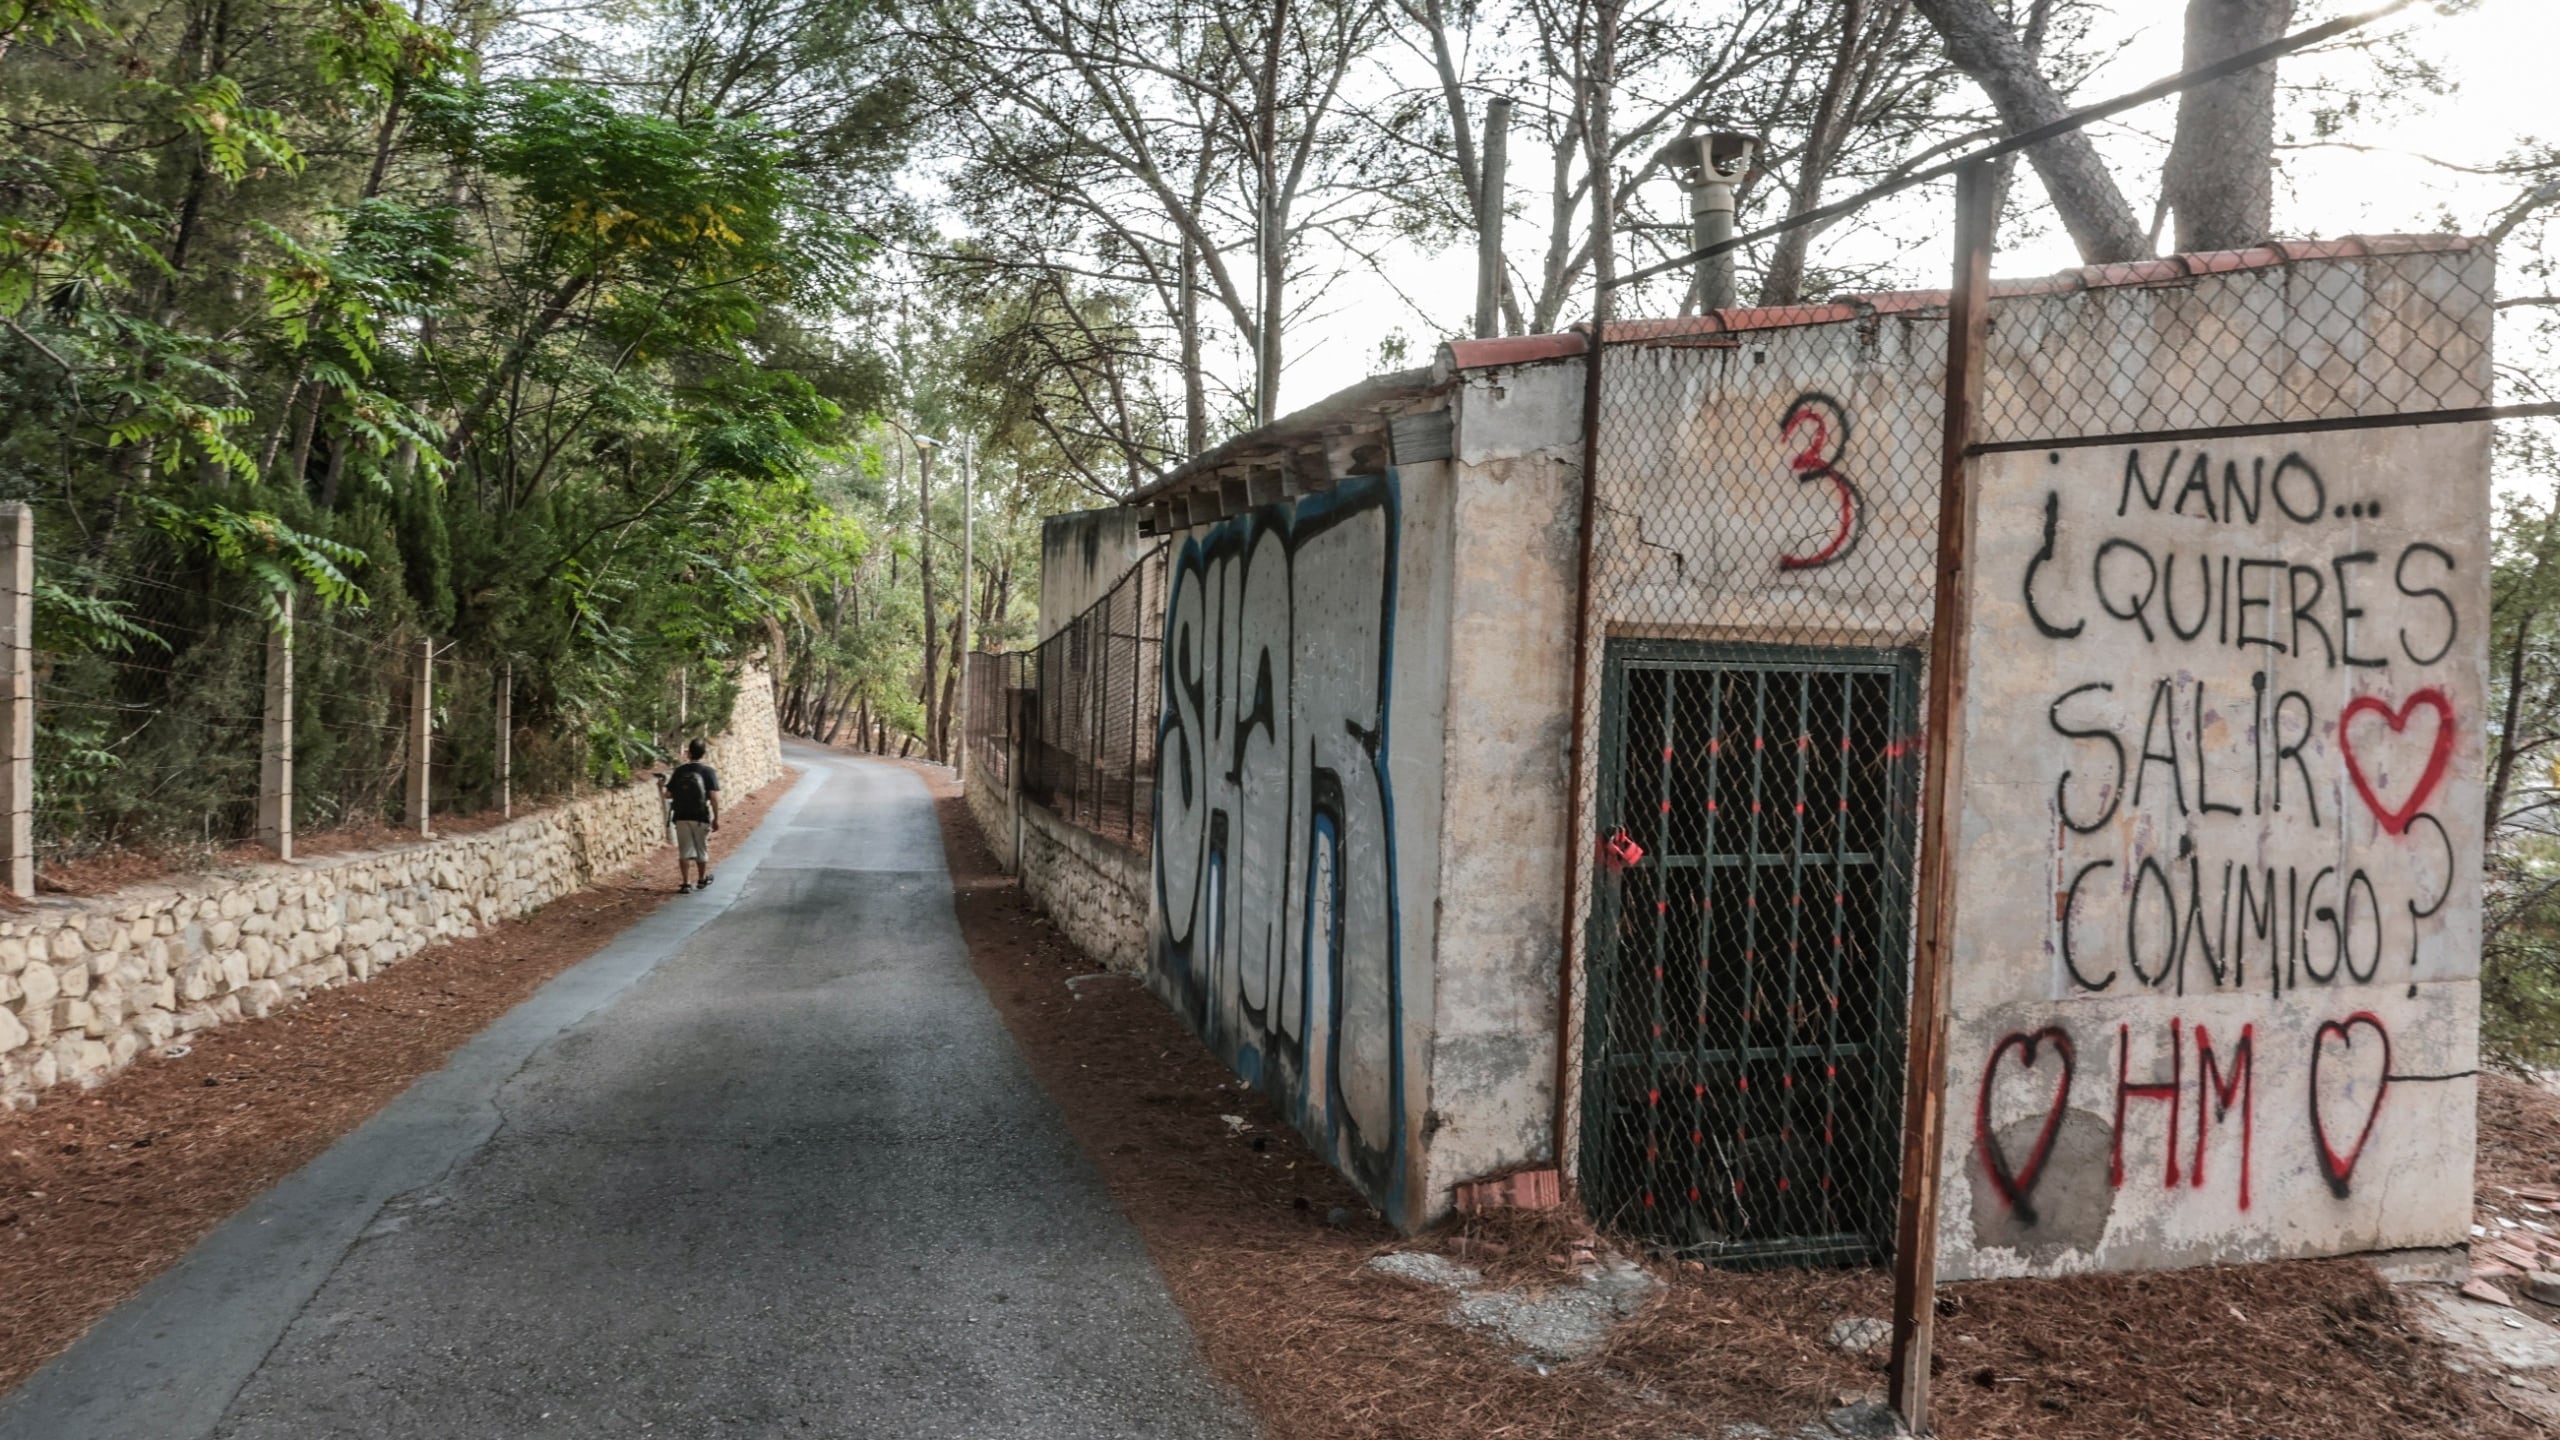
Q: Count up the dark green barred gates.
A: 1